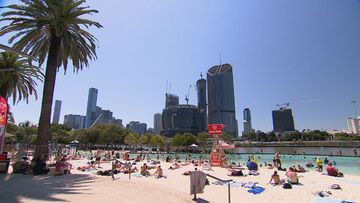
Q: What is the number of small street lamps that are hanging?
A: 0